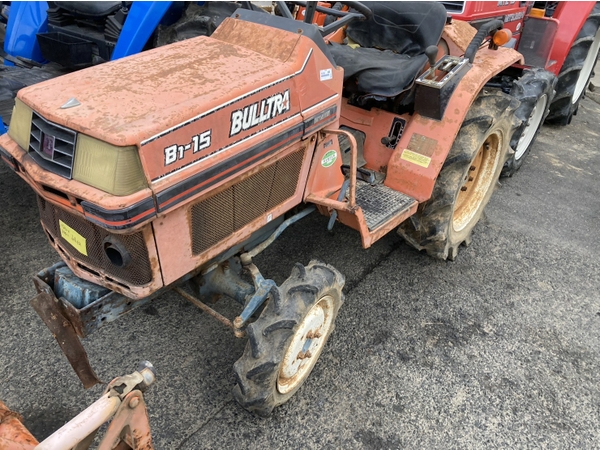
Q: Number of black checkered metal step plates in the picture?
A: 1